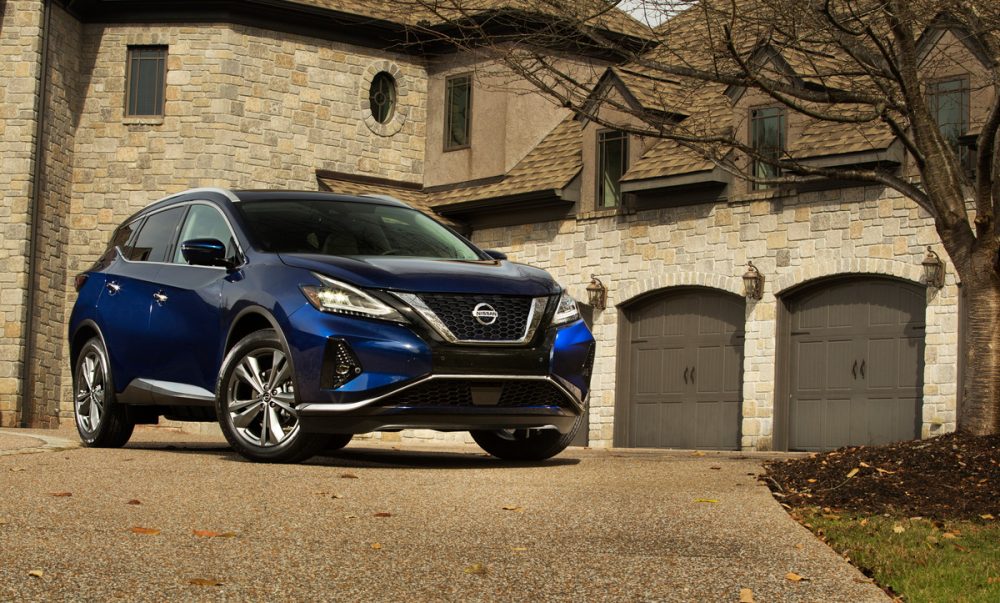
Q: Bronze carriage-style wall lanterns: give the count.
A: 3